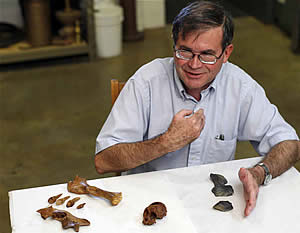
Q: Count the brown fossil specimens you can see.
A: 7